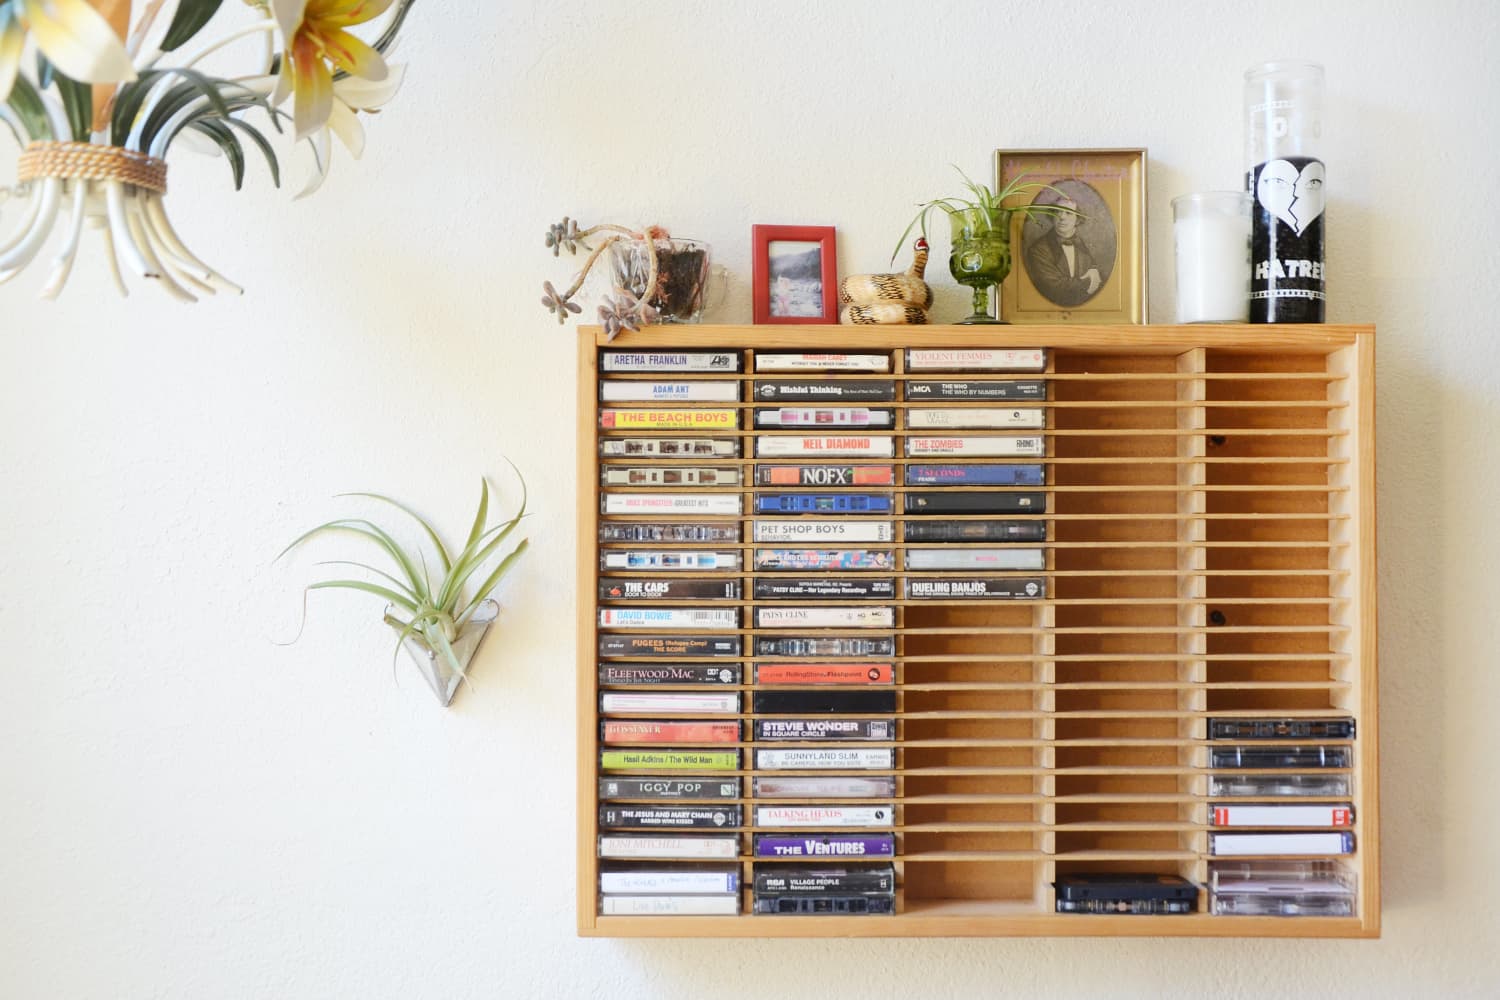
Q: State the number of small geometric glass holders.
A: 1